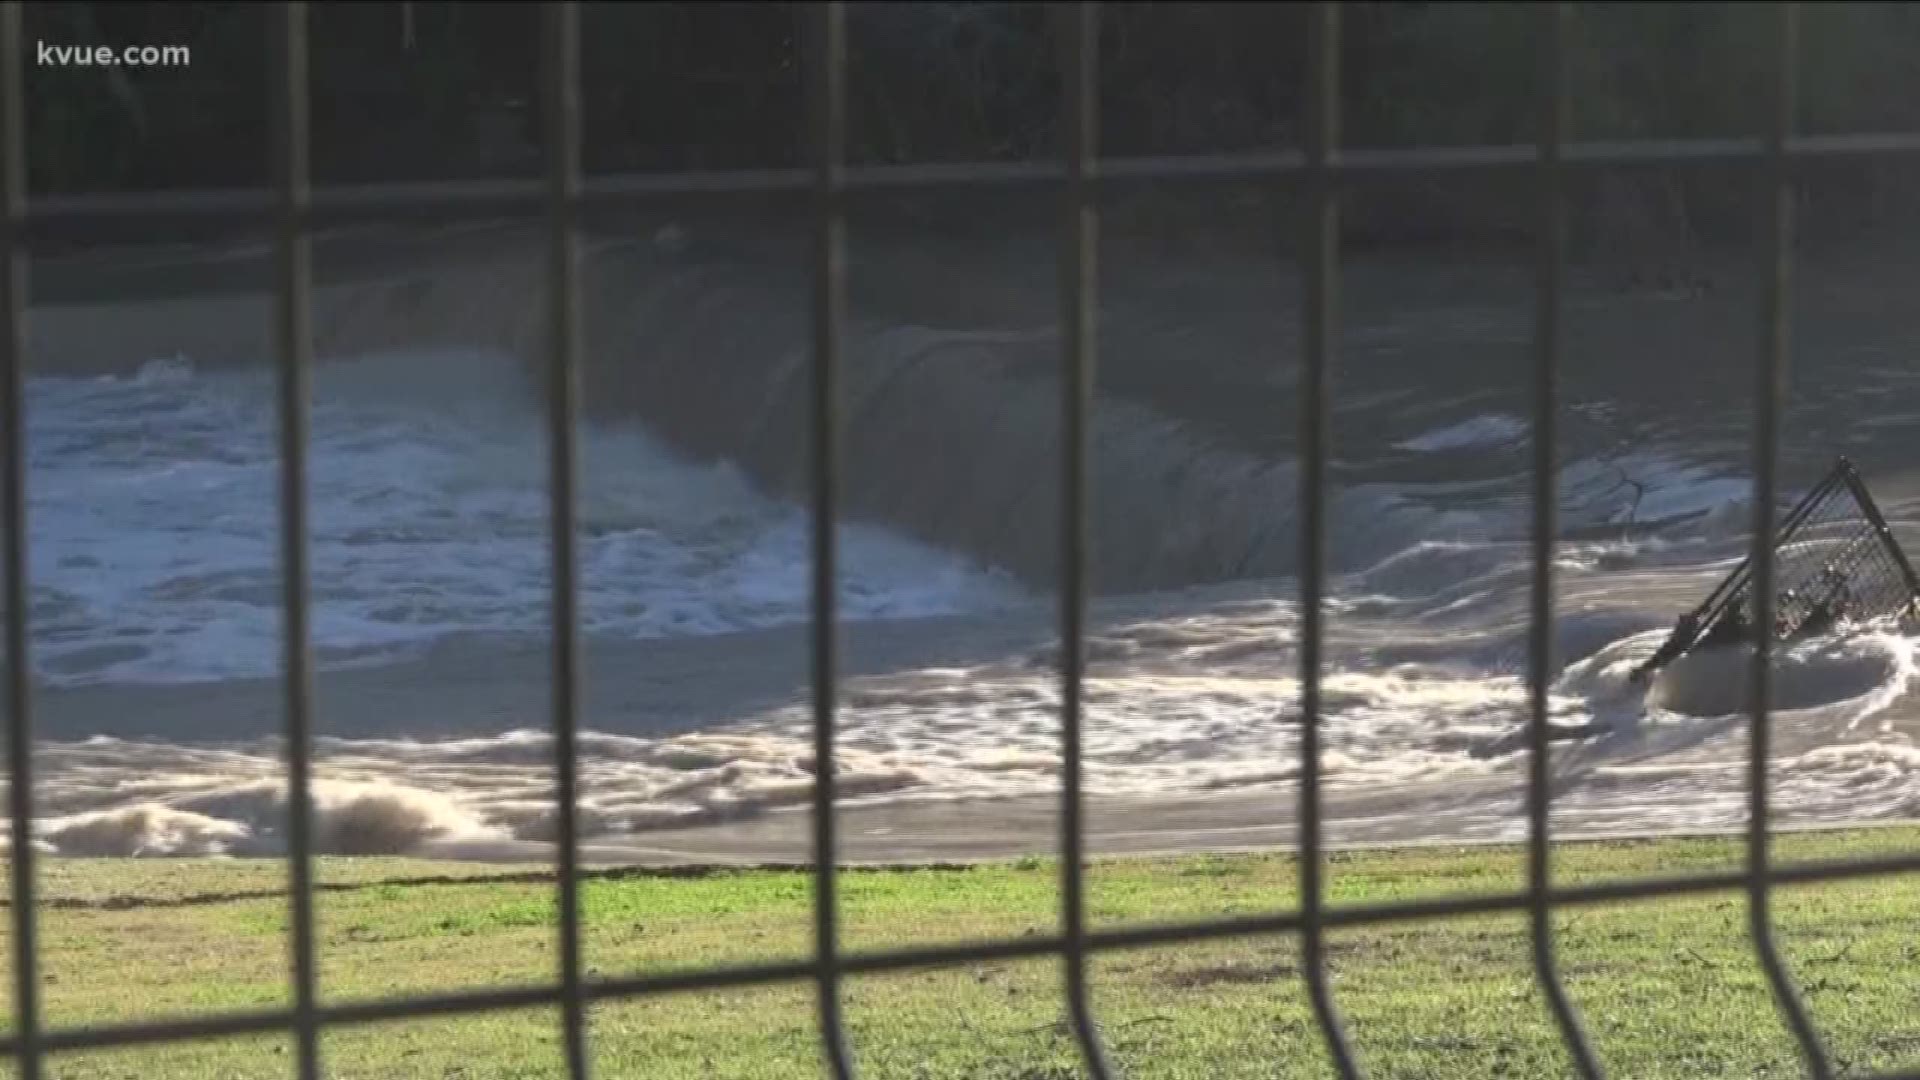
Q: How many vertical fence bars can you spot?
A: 8